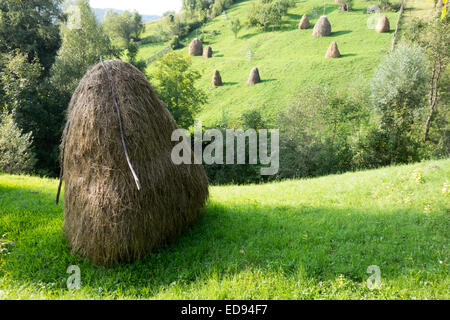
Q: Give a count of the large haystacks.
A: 1